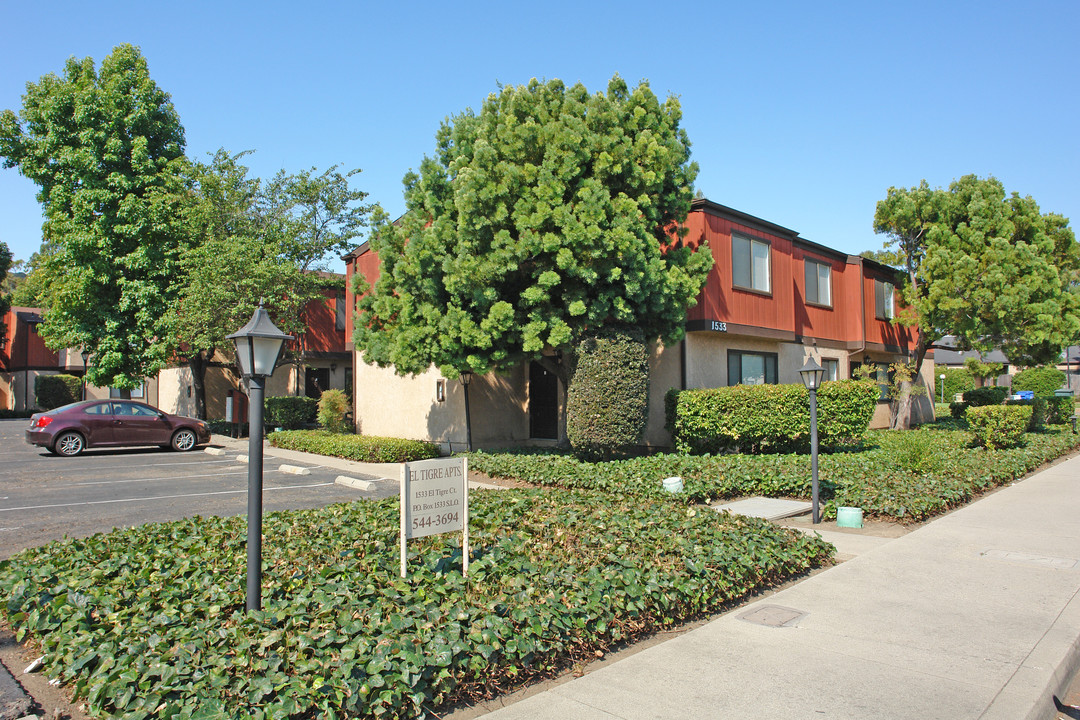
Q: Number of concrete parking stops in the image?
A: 4